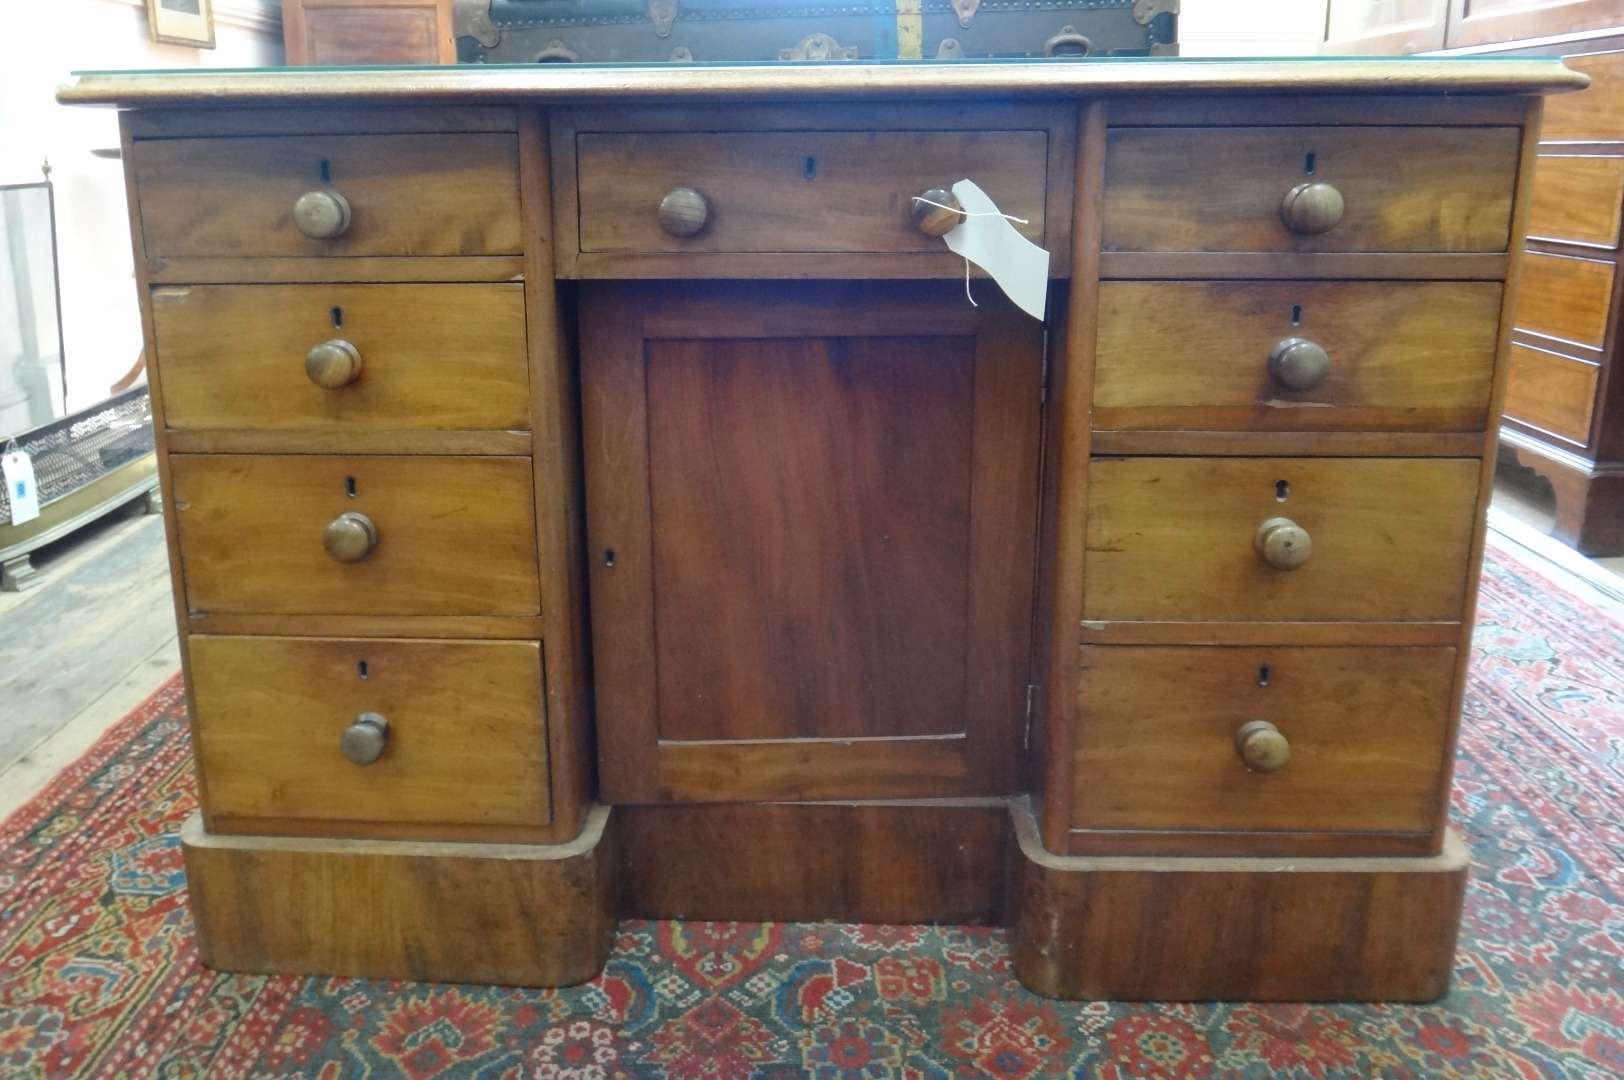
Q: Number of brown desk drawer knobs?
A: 10